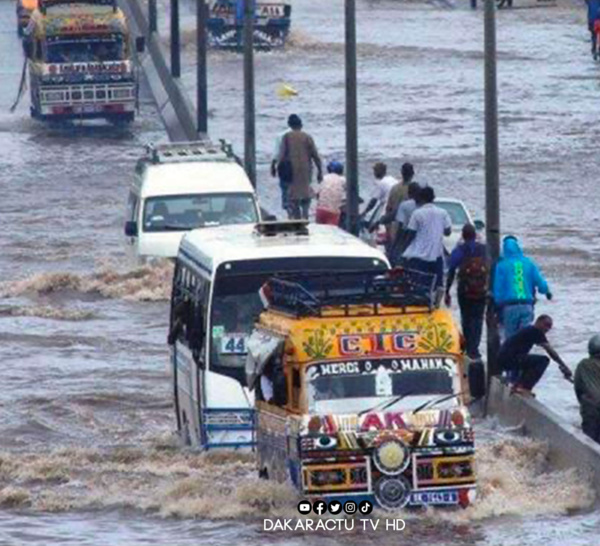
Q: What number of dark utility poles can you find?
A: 6